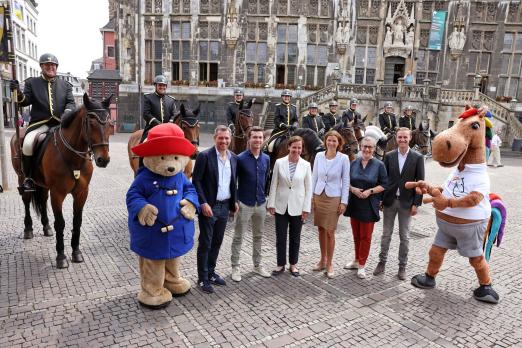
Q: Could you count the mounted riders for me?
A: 9